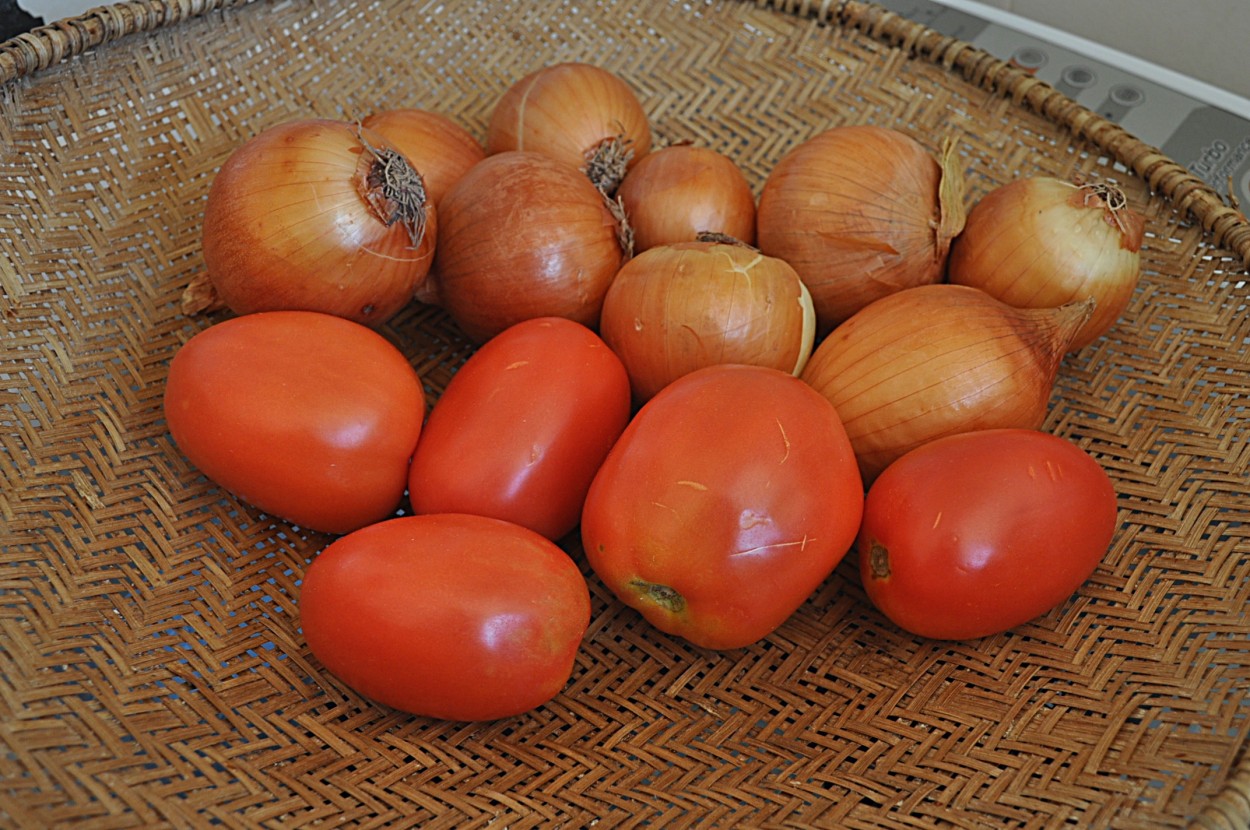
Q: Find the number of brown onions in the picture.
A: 9